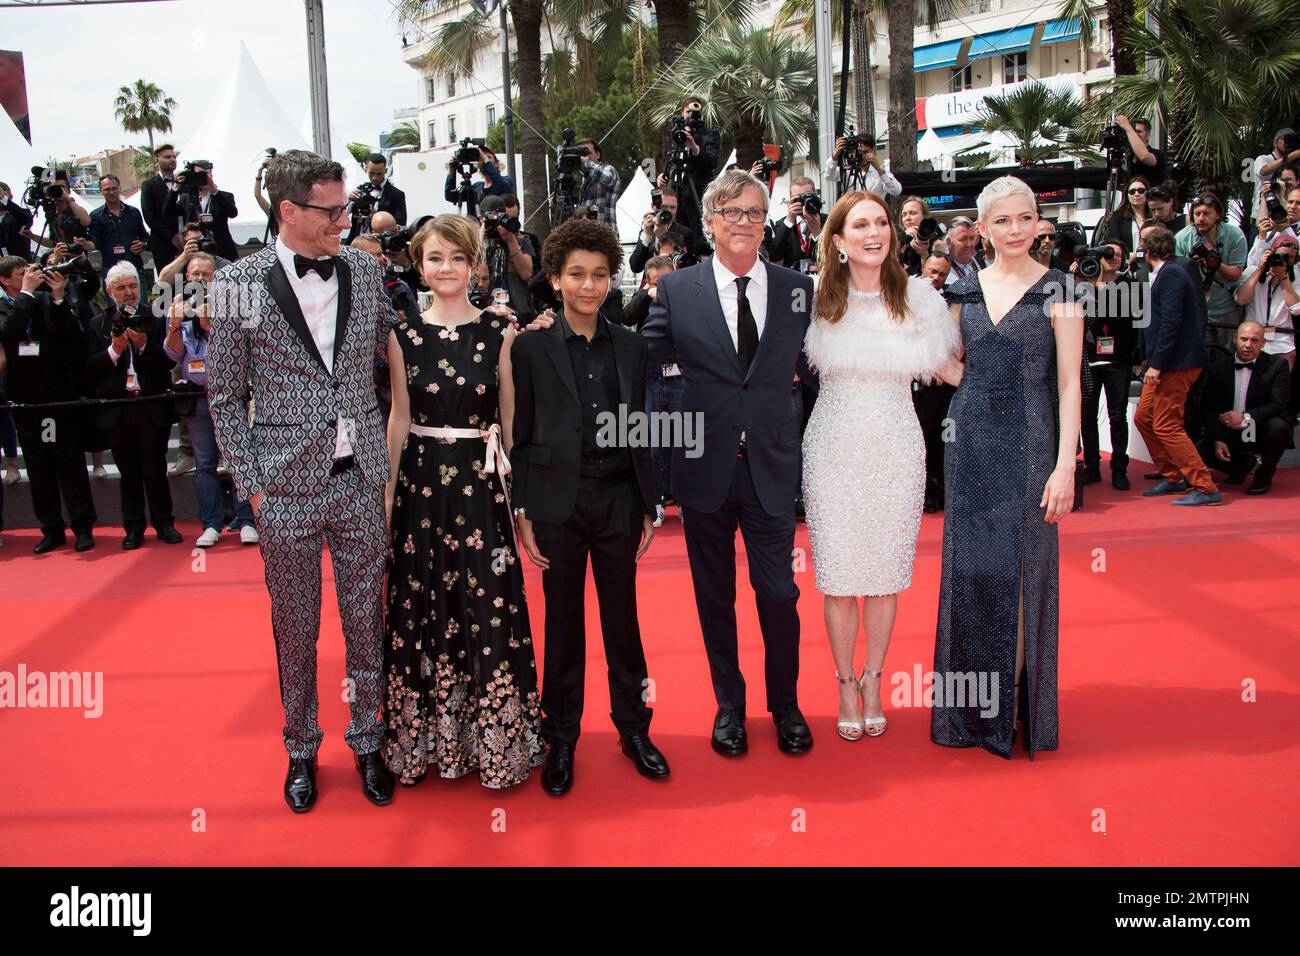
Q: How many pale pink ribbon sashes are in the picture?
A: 1